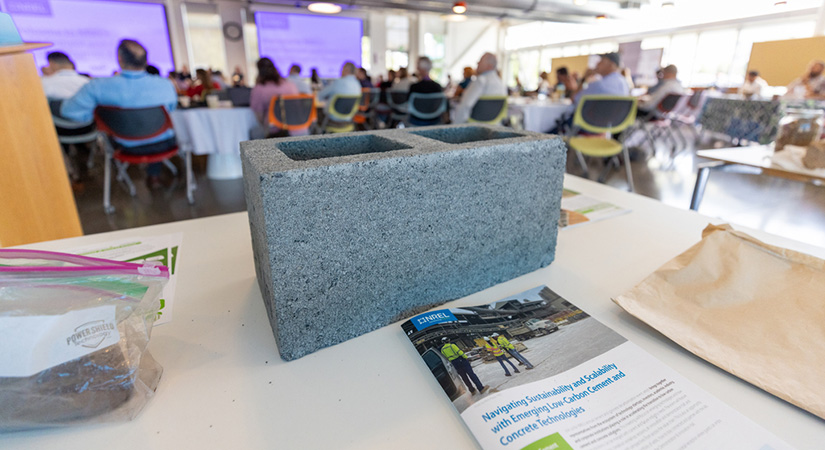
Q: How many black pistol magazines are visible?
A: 0